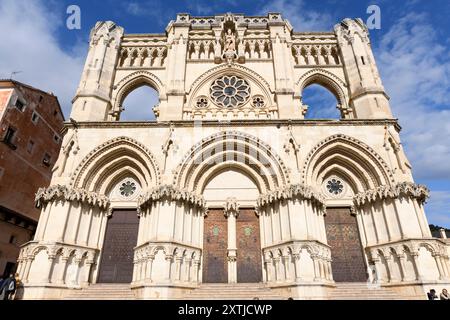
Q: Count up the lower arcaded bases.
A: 4